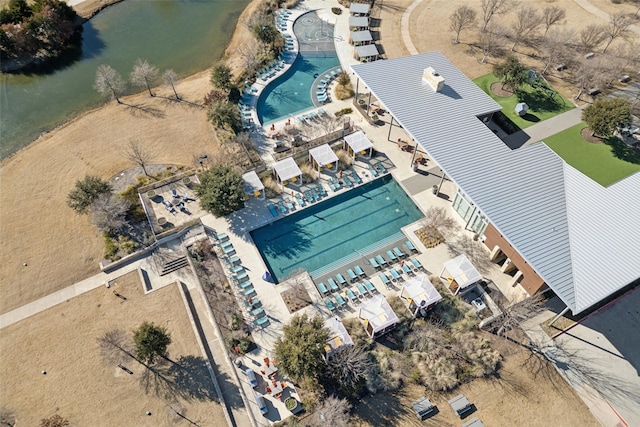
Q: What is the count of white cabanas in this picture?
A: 8